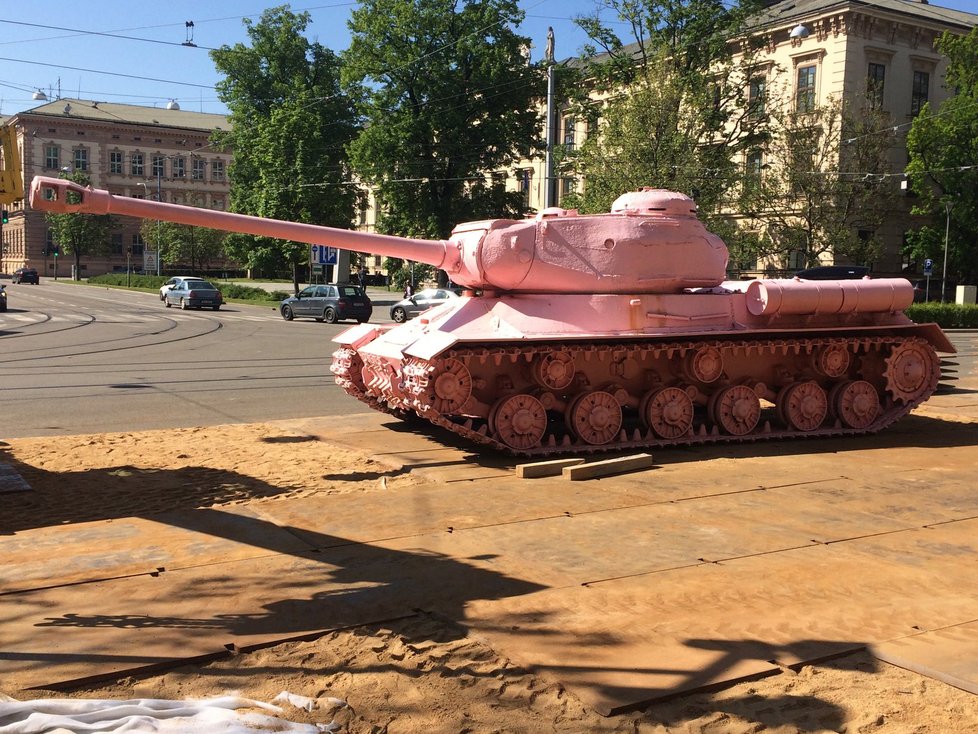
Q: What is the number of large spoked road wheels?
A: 6